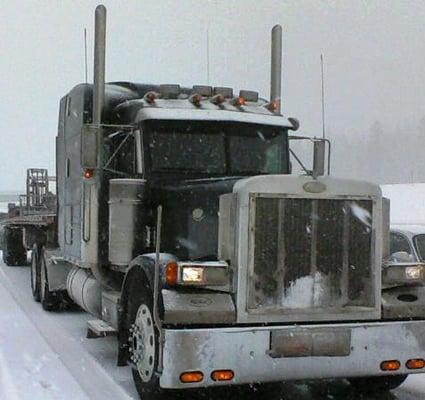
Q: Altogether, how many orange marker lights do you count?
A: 11